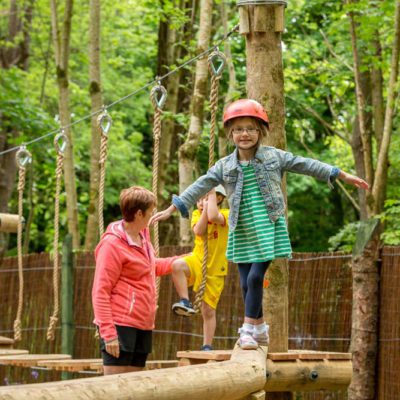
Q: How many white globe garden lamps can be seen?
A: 0